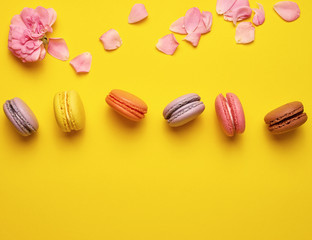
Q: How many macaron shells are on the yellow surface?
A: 12